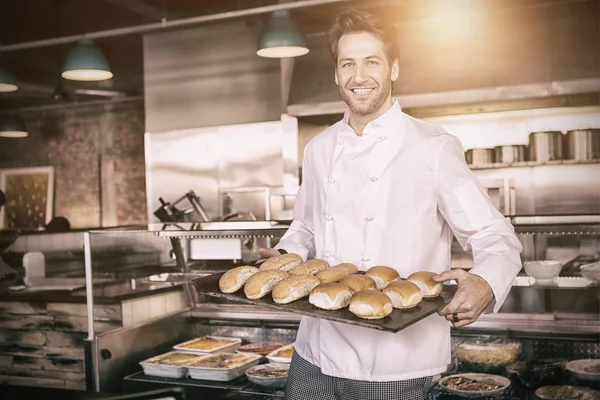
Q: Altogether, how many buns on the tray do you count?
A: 12